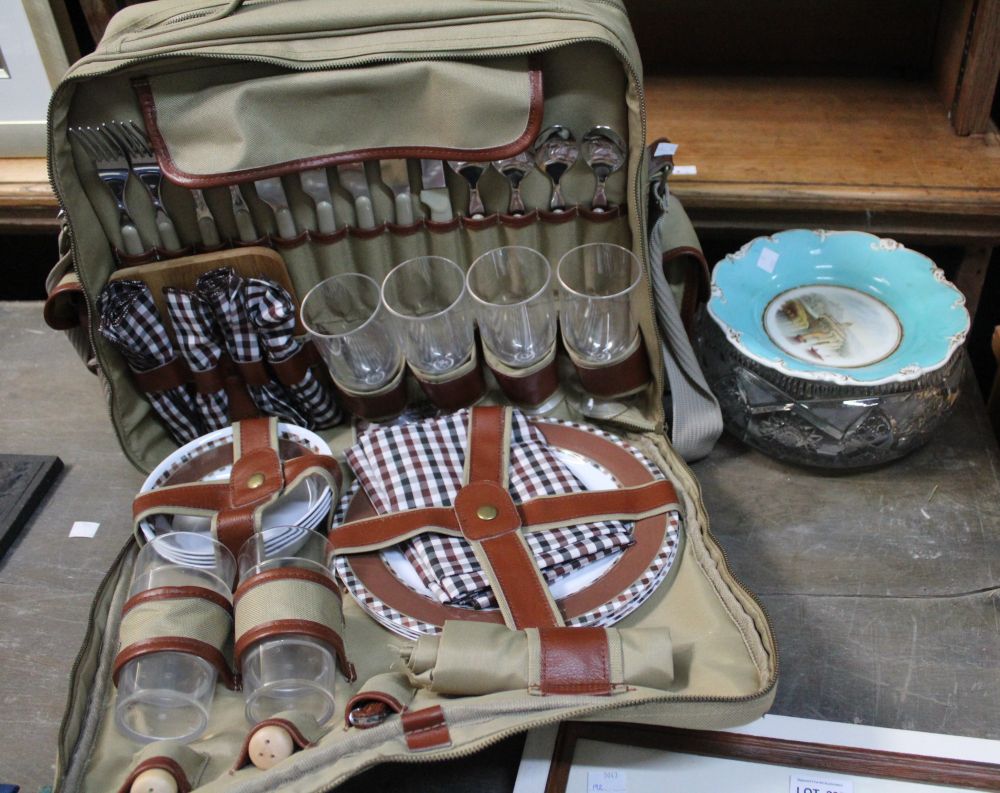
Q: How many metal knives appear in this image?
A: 5